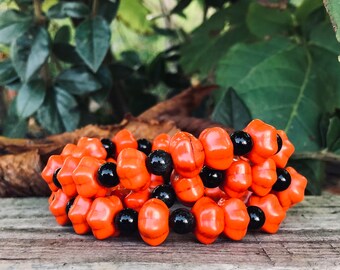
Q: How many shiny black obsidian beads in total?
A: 14